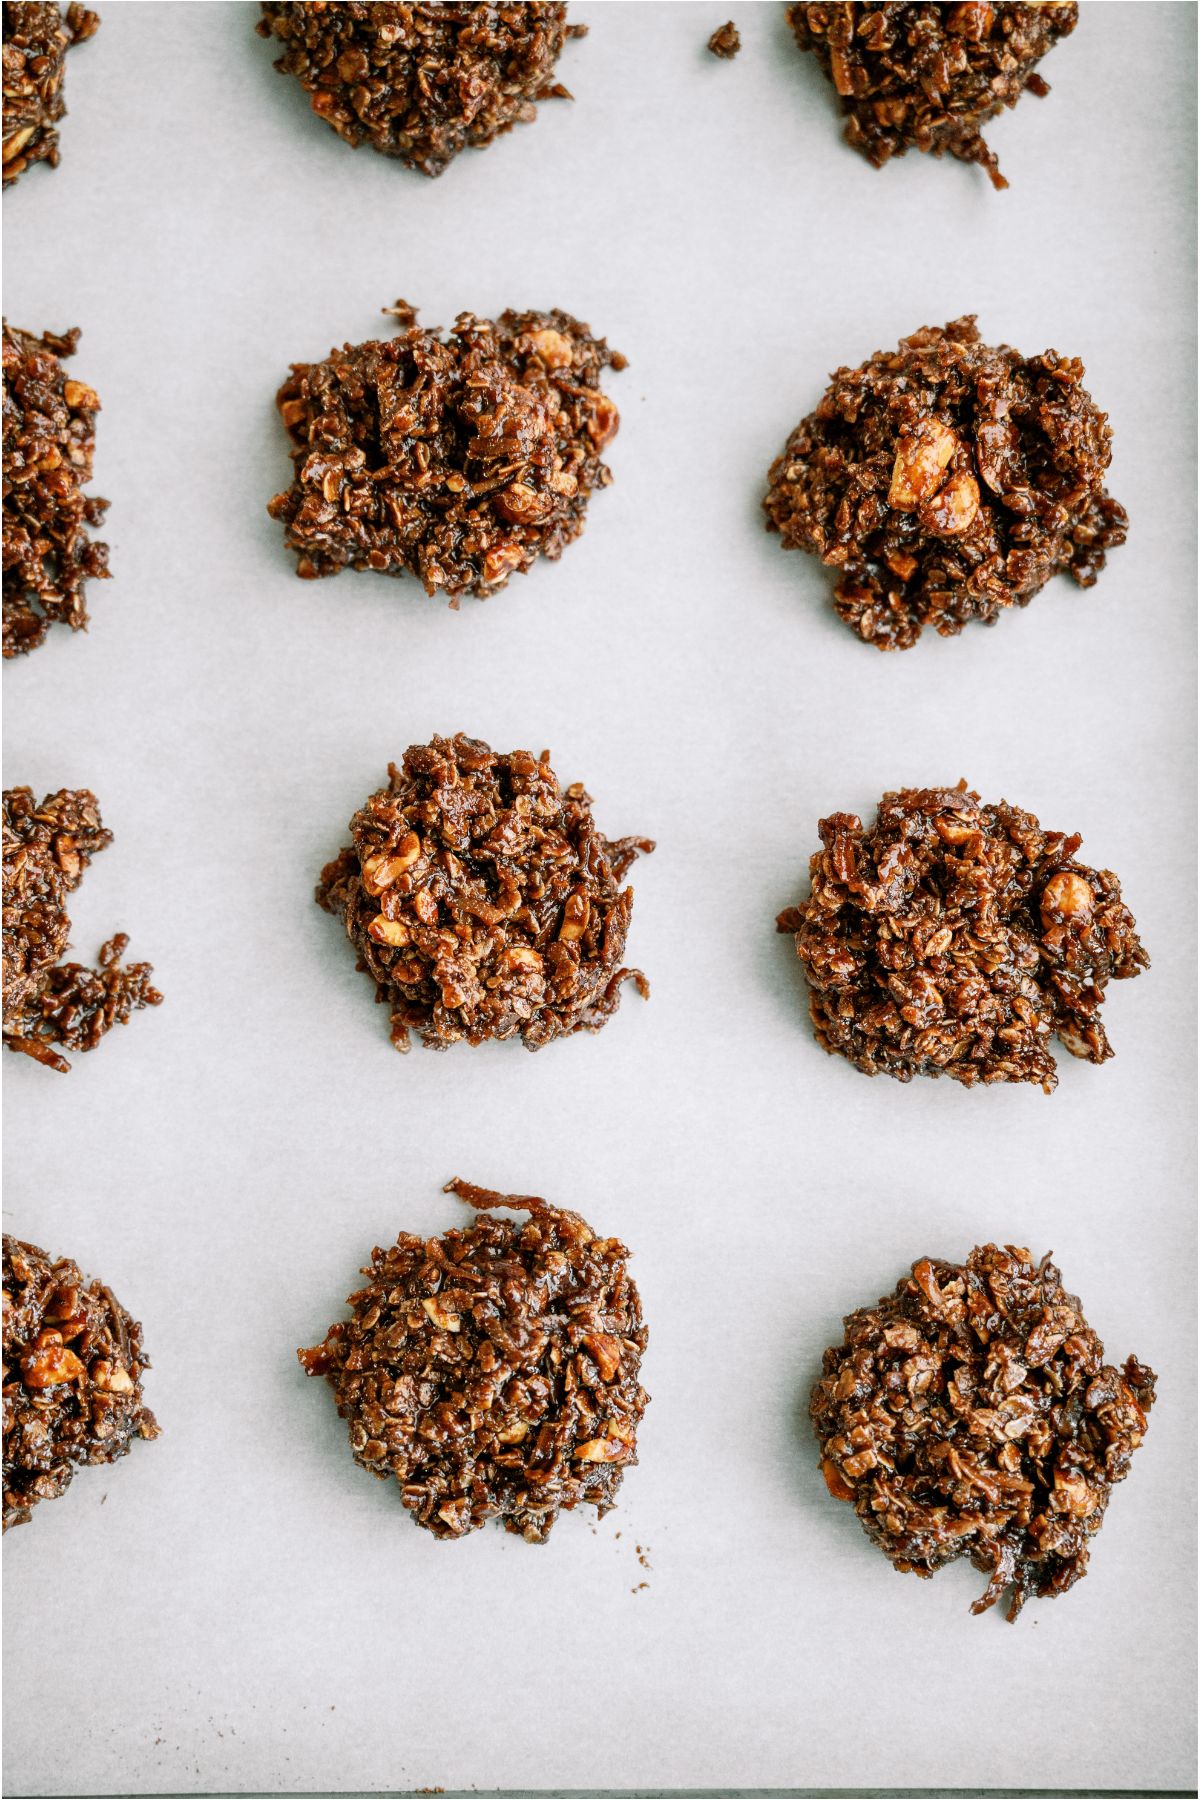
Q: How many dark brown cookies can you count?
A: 12